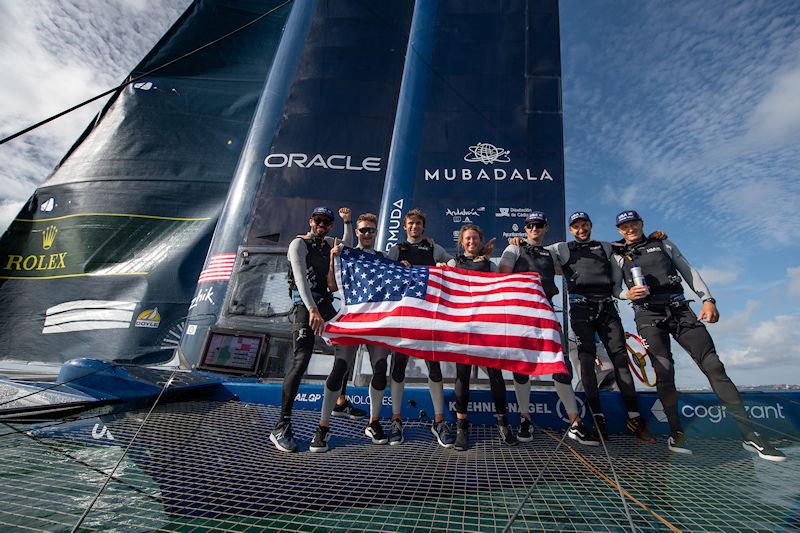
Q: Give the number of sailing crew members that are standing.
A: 7